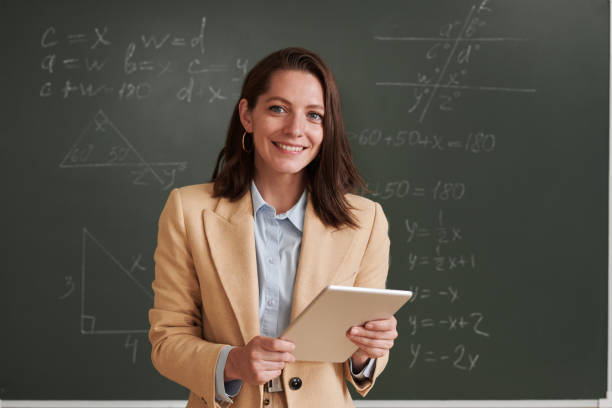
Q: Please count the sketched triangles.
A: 2